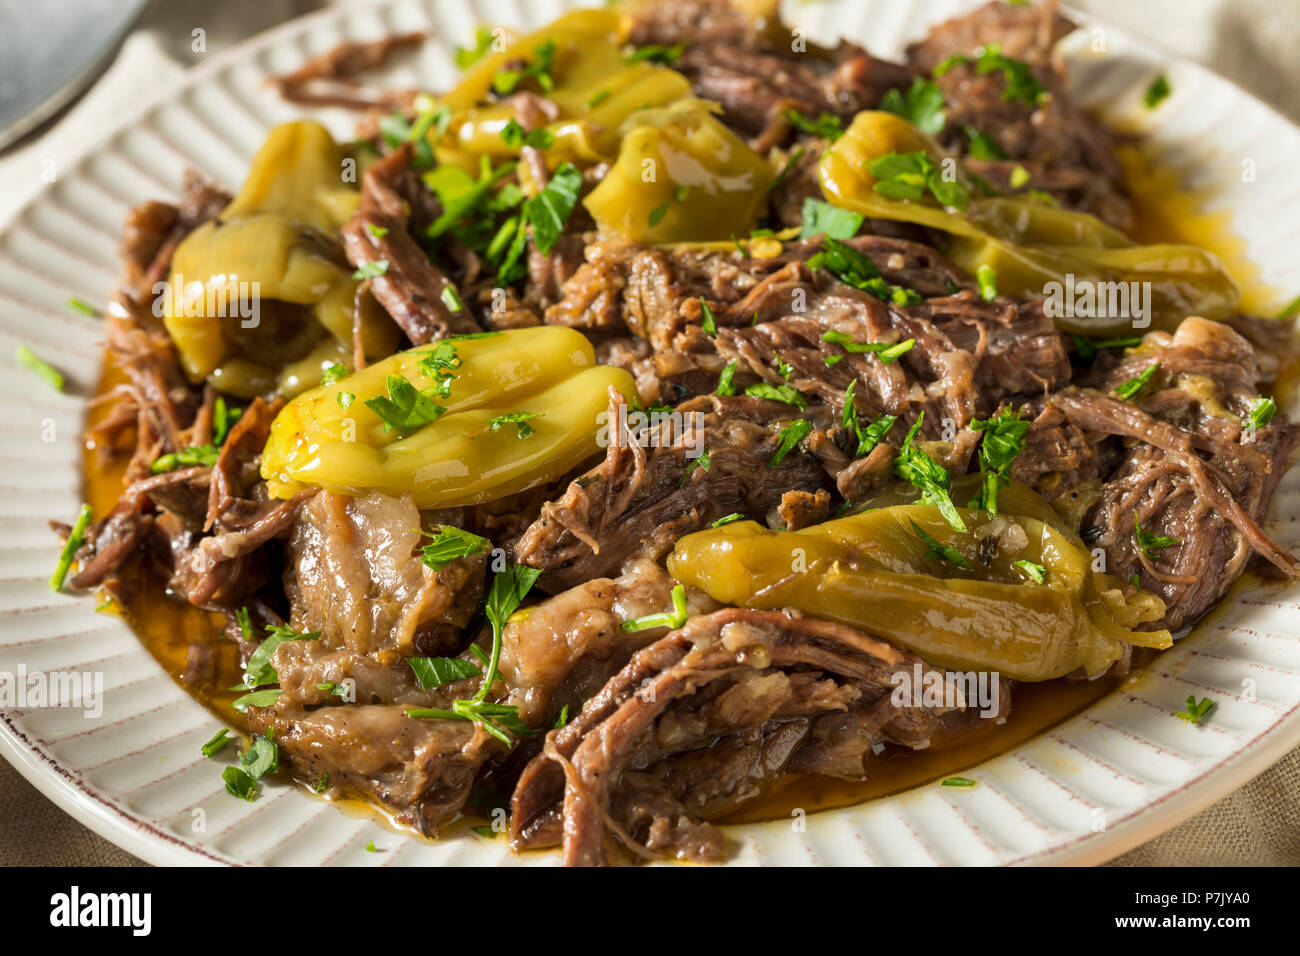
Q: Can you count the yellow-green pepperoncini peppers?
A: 6